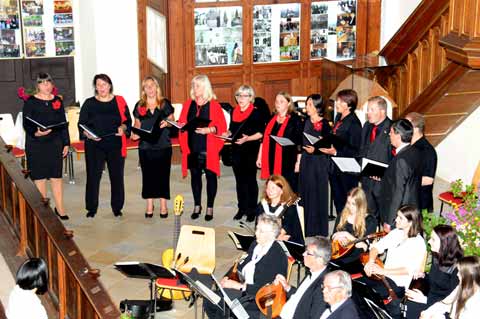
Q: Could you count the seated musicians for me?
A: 8